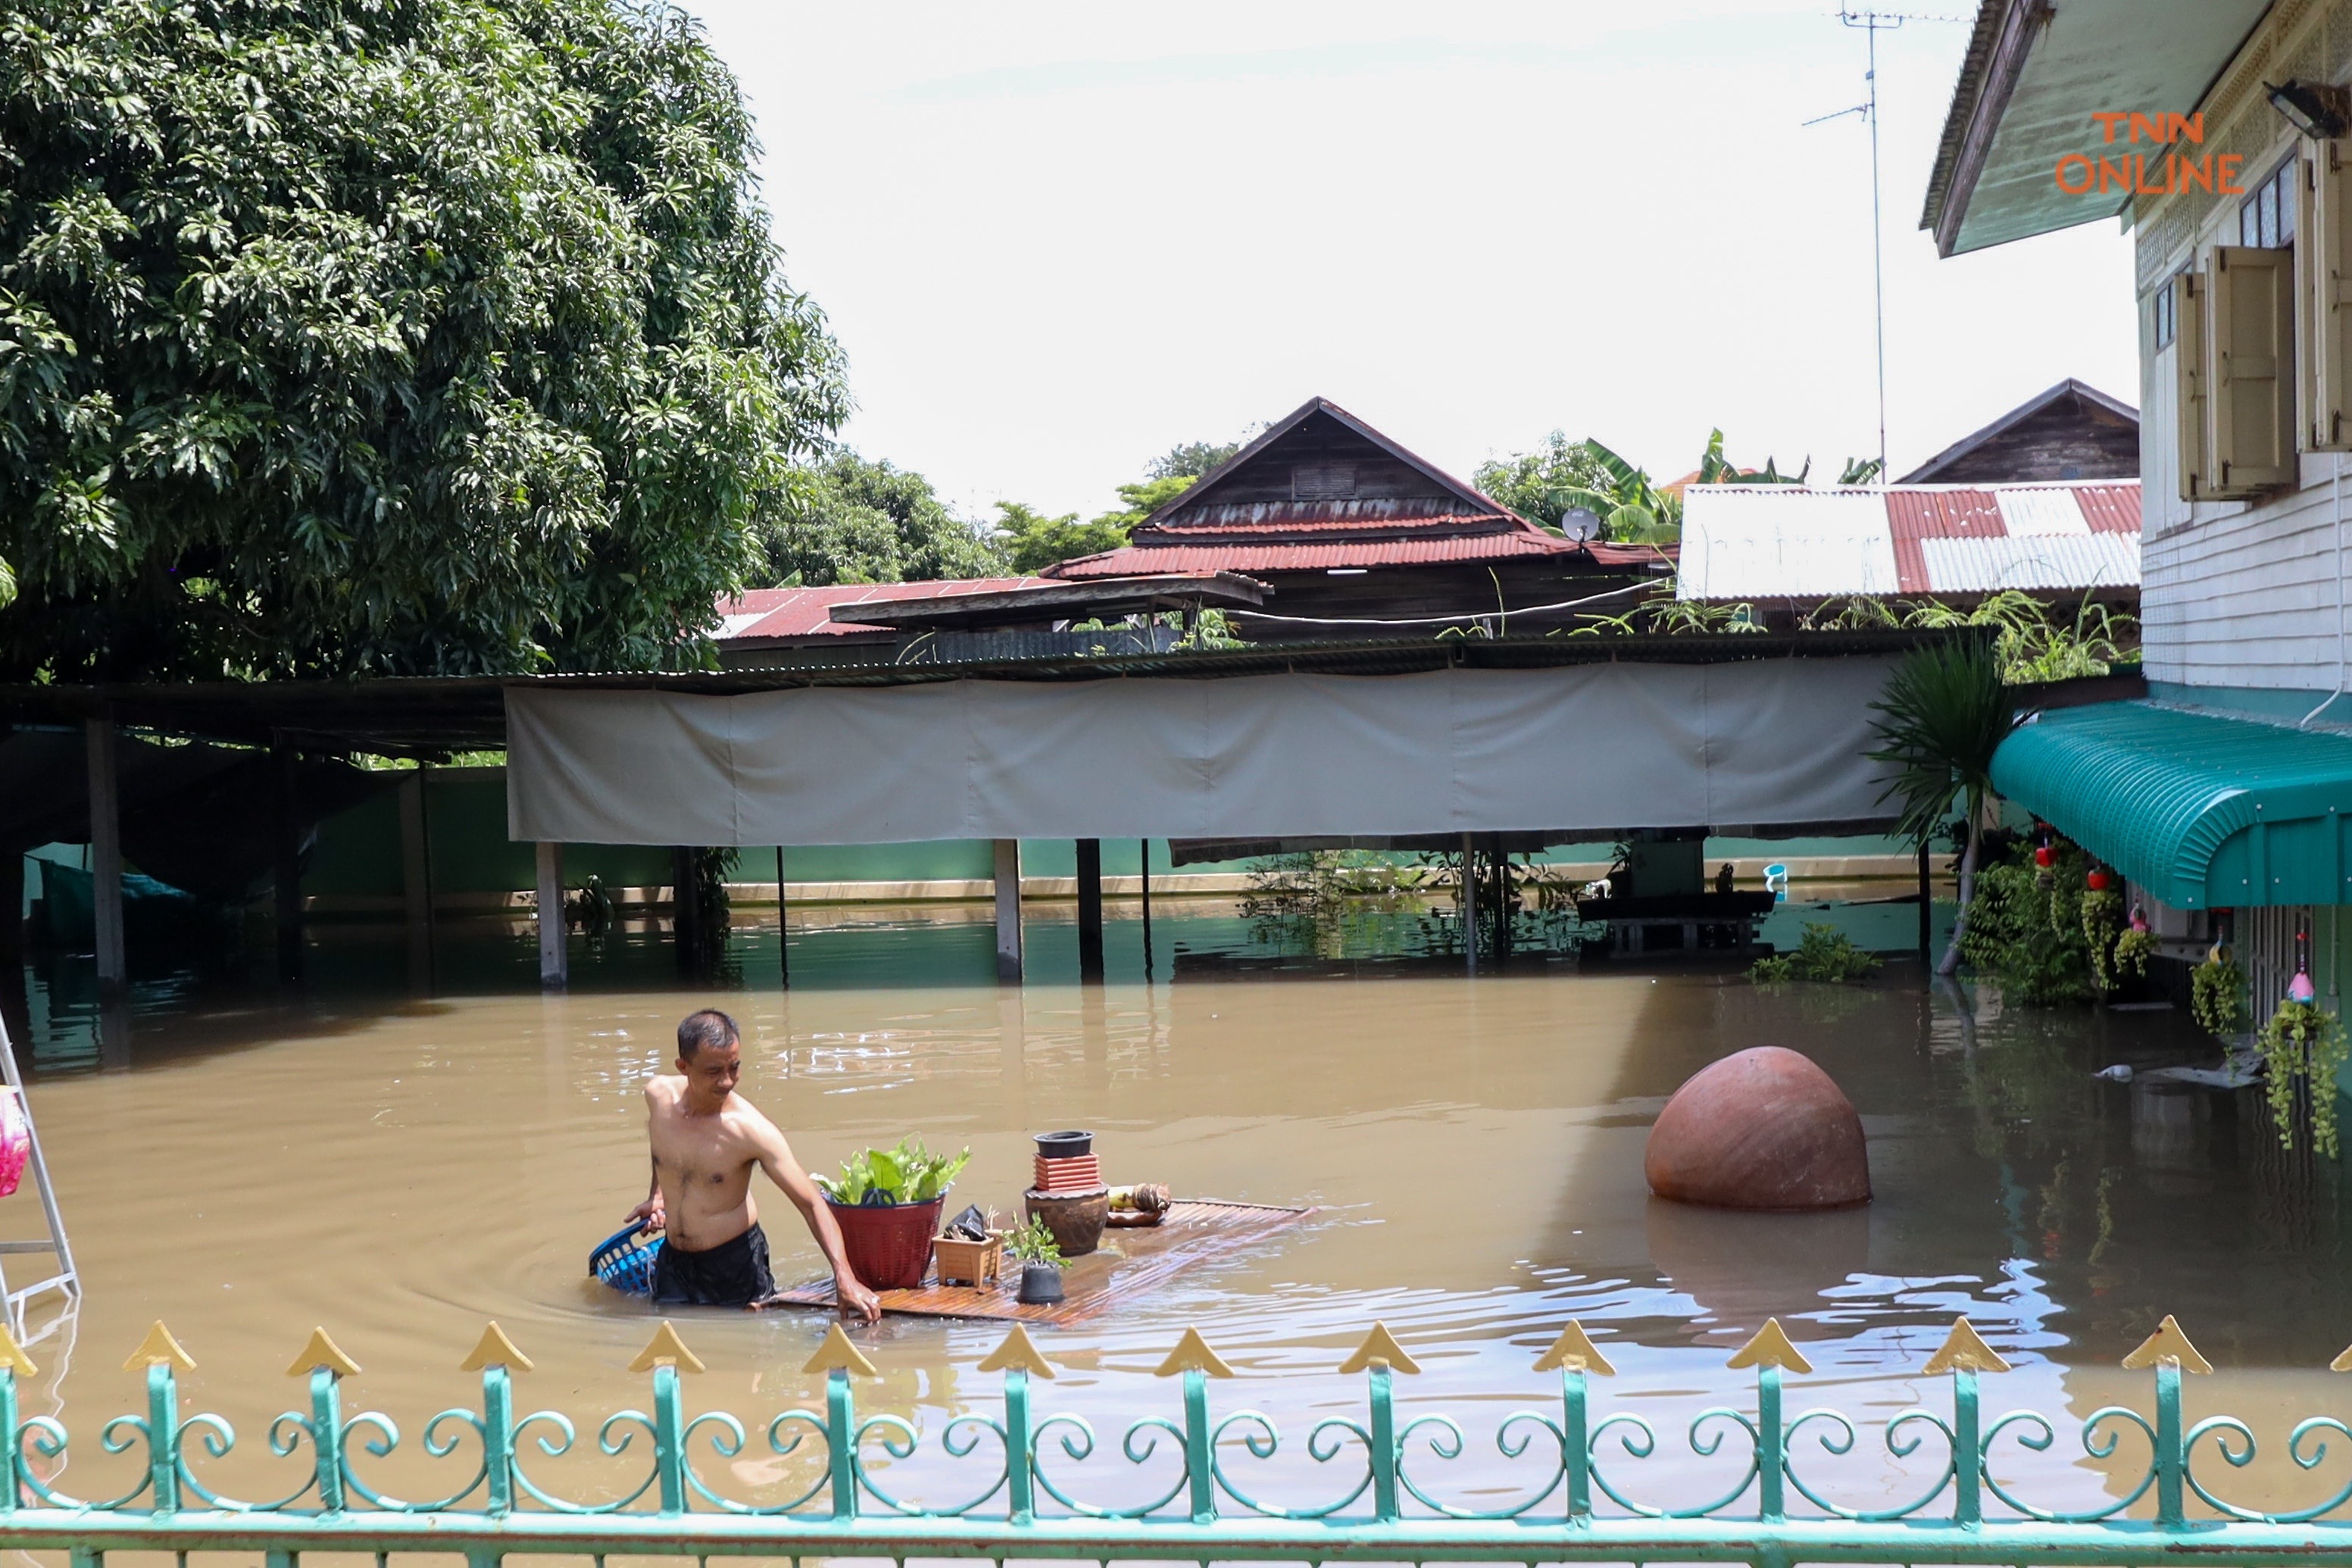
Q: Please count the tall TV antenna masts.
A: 1